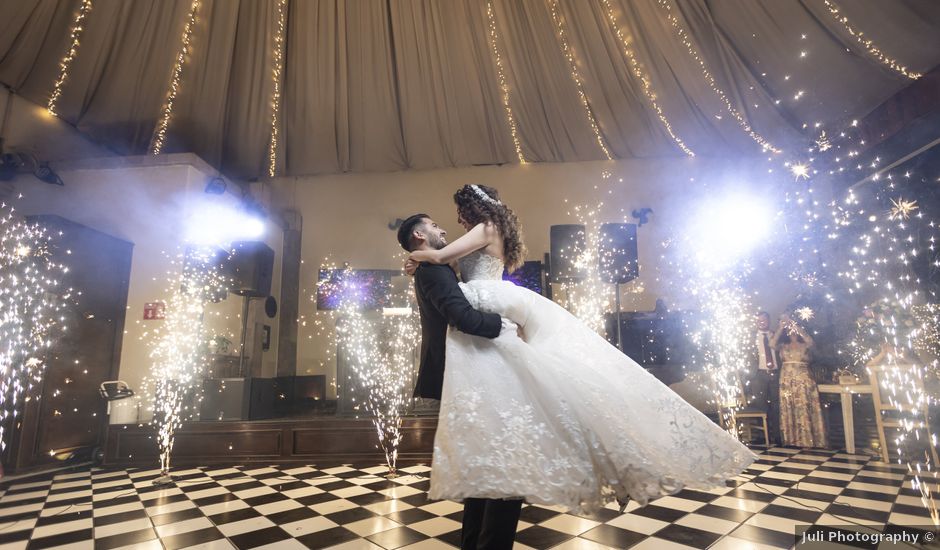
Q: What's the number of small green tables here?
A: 0